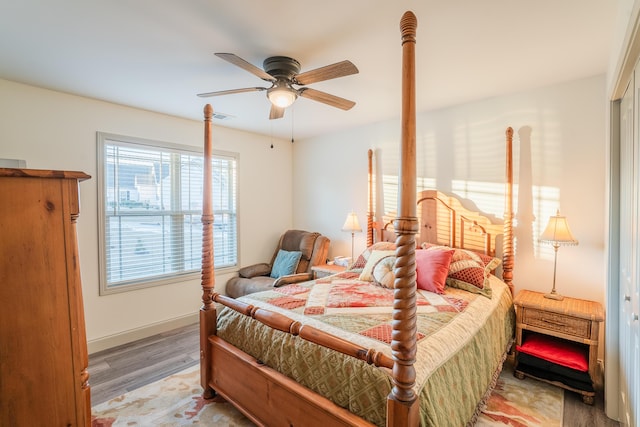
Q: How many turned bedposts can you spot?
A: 4